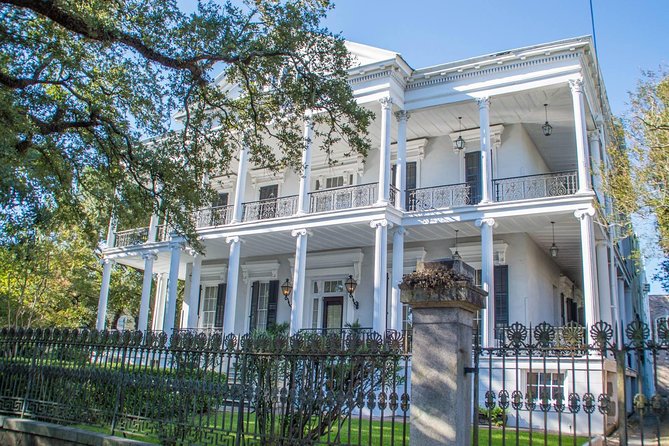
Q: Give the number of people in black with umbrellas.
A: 0